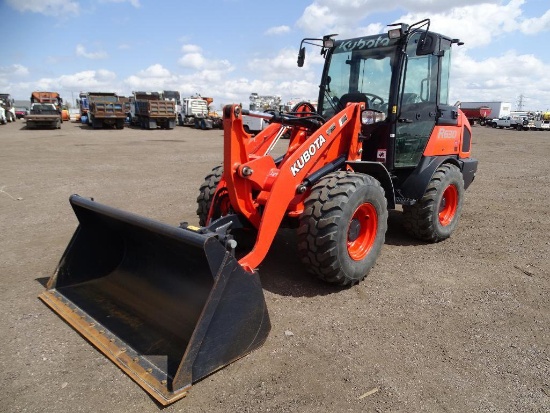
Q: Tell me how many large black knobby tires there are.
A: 3